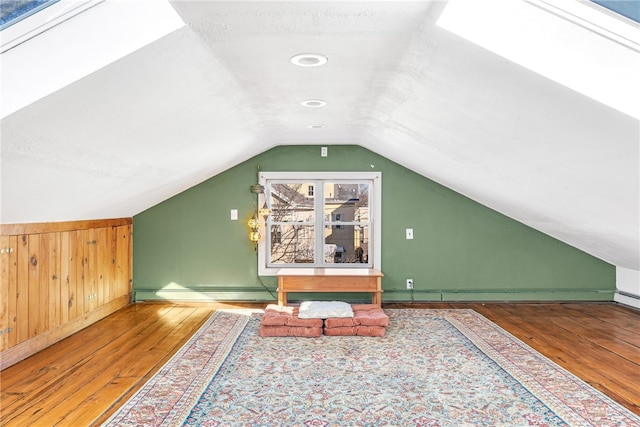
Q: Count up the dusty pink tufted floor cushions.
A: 4